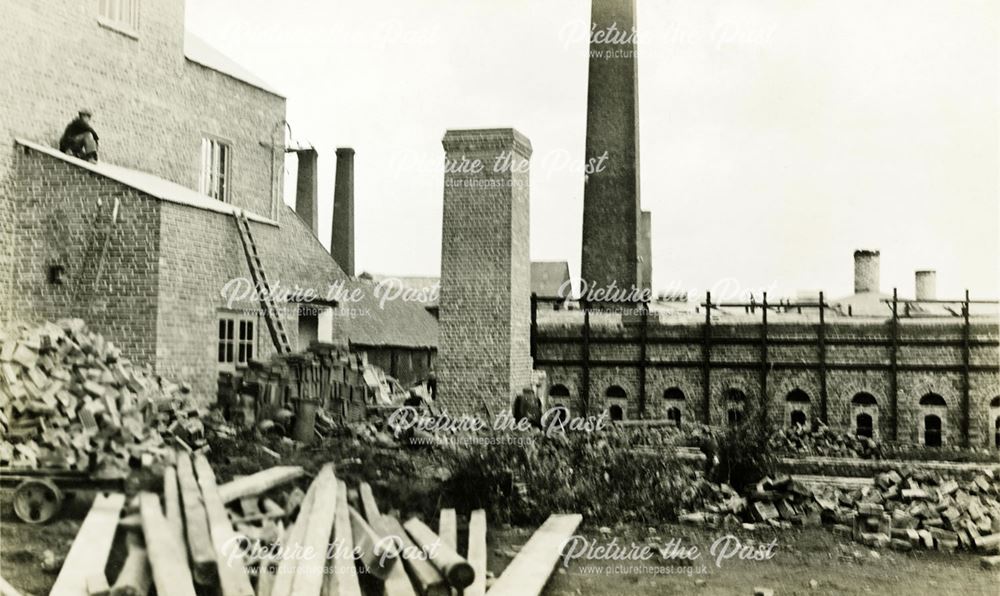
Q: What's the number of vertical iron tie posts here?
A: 8